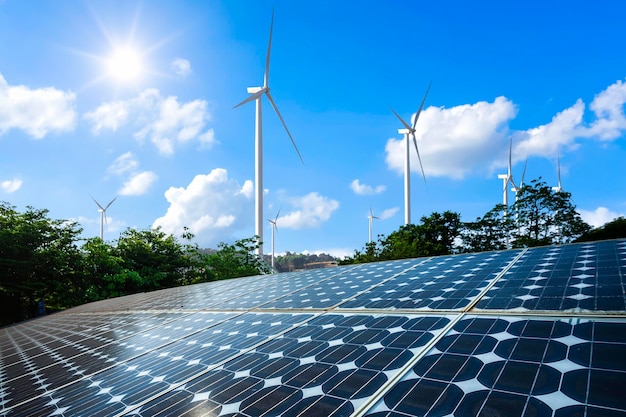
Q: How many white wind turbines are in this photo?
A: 8